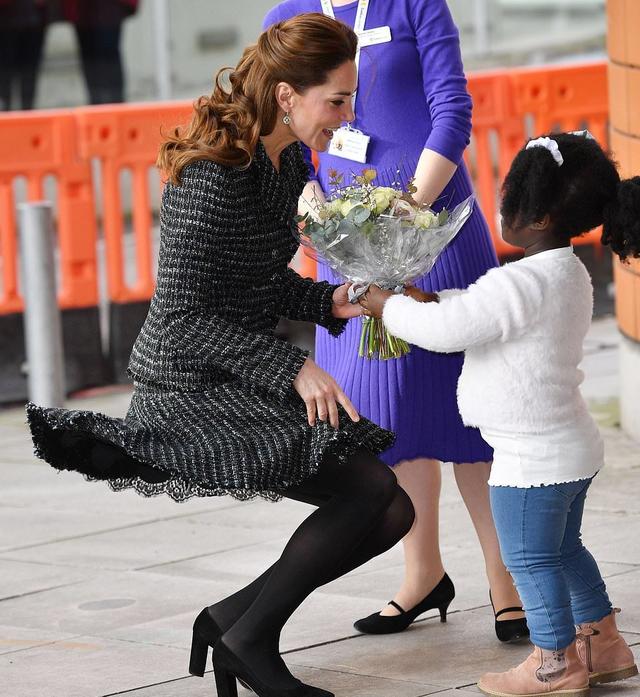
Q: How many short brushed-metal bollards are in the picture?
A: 1